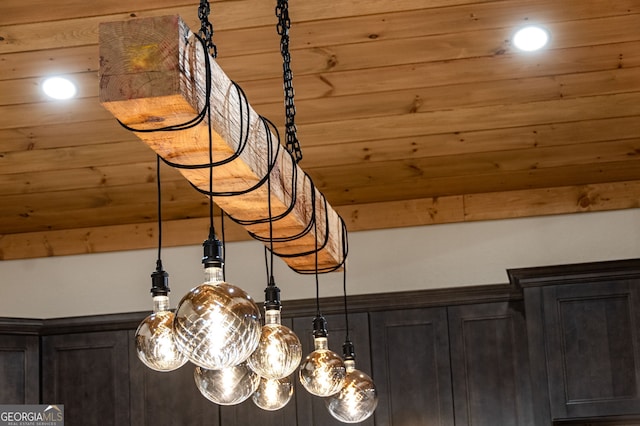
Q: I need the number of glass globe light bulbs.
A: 7